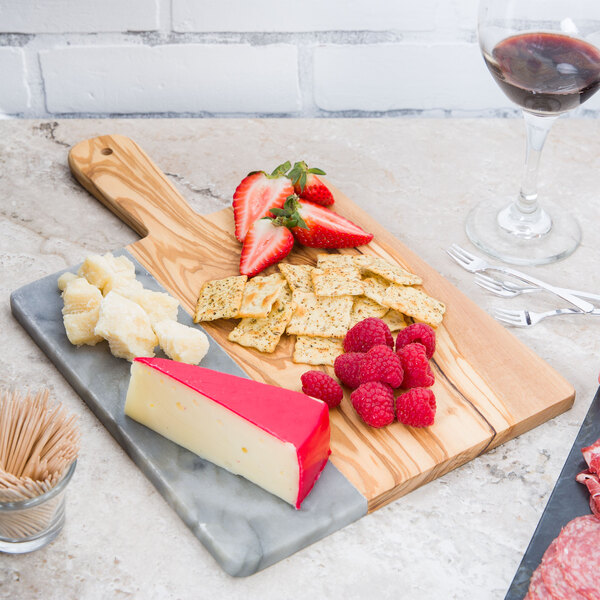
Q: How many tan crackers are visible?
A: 13